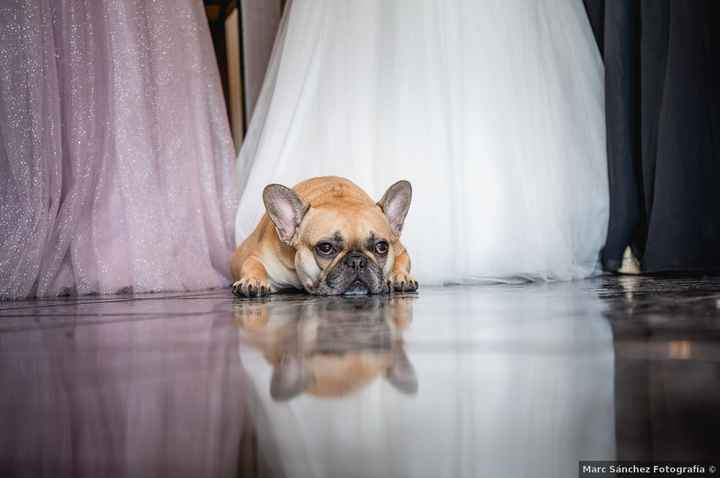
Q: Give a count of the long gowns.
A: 3